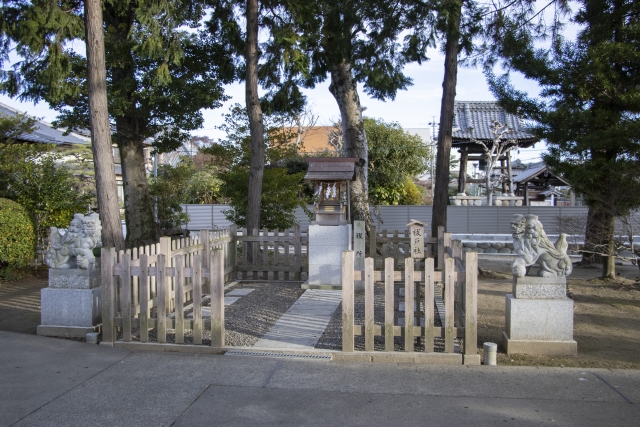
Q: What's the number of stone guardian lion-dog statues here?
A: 2